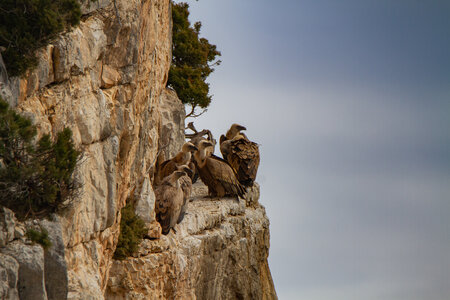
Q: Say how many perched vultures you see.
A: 5